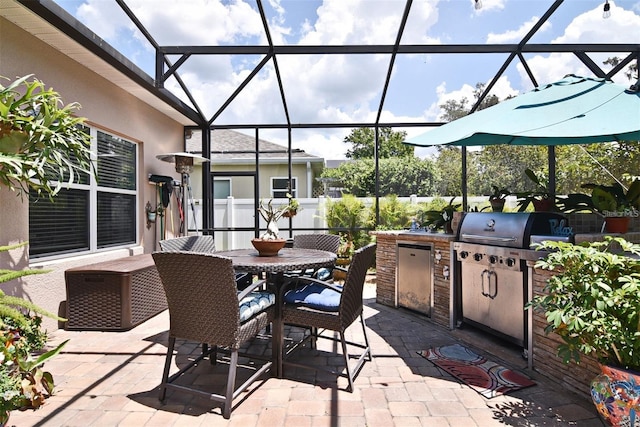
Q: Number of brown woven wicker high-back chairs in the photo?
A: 4